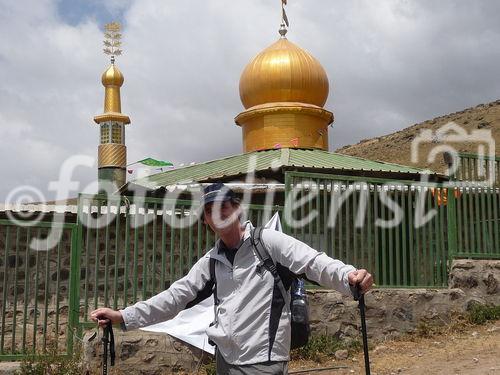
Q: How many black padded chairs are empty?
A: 0